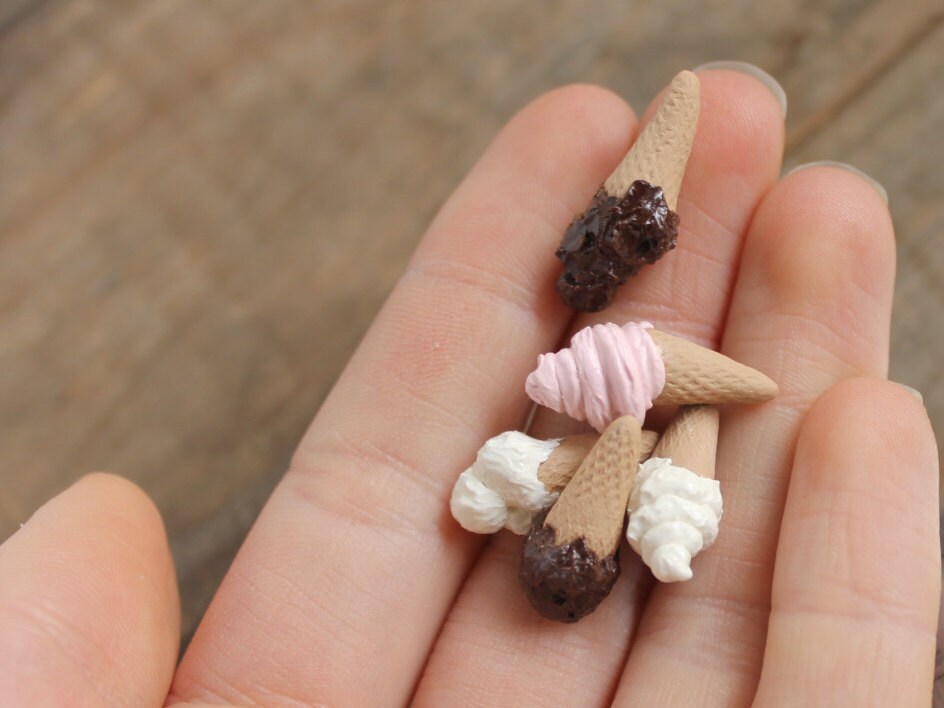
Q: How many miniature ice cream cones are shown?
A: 5